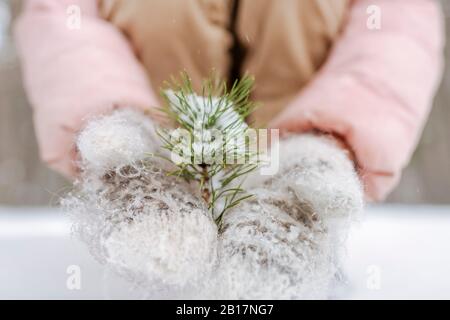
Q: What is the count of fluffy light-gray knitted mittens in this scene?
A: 2